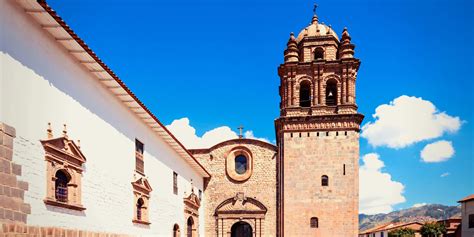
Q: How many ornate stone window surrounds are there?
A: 3